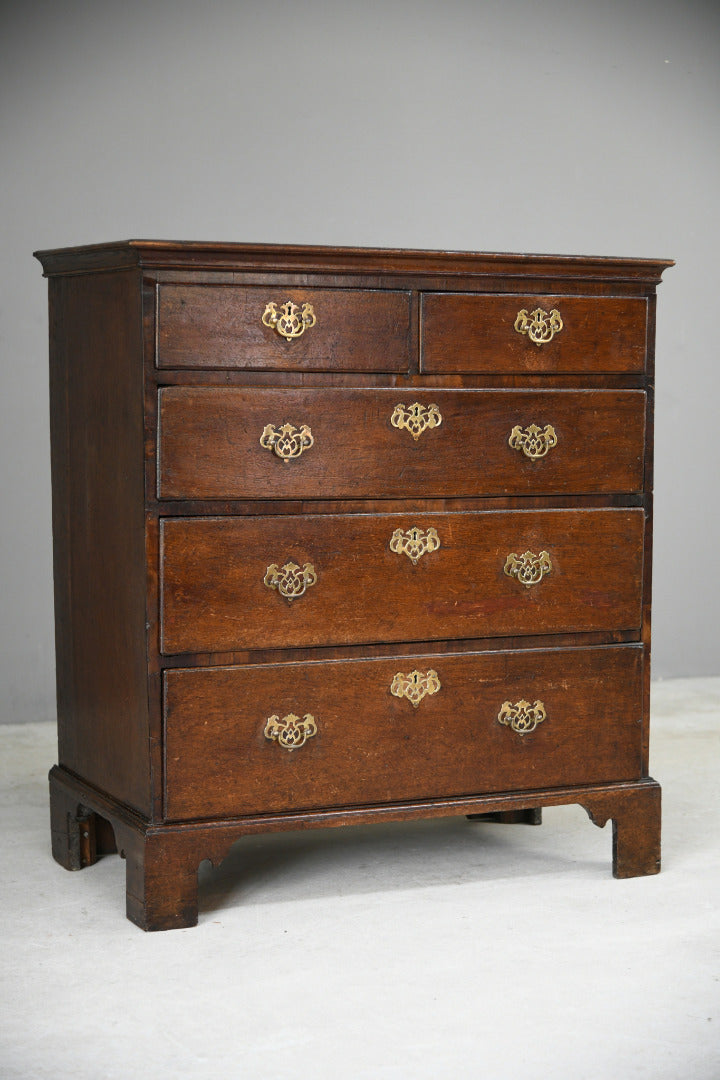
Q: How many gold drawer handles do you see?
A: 8